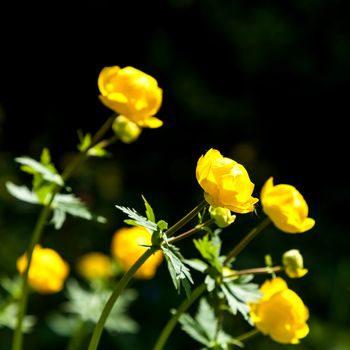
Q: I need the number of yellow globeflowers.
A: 7